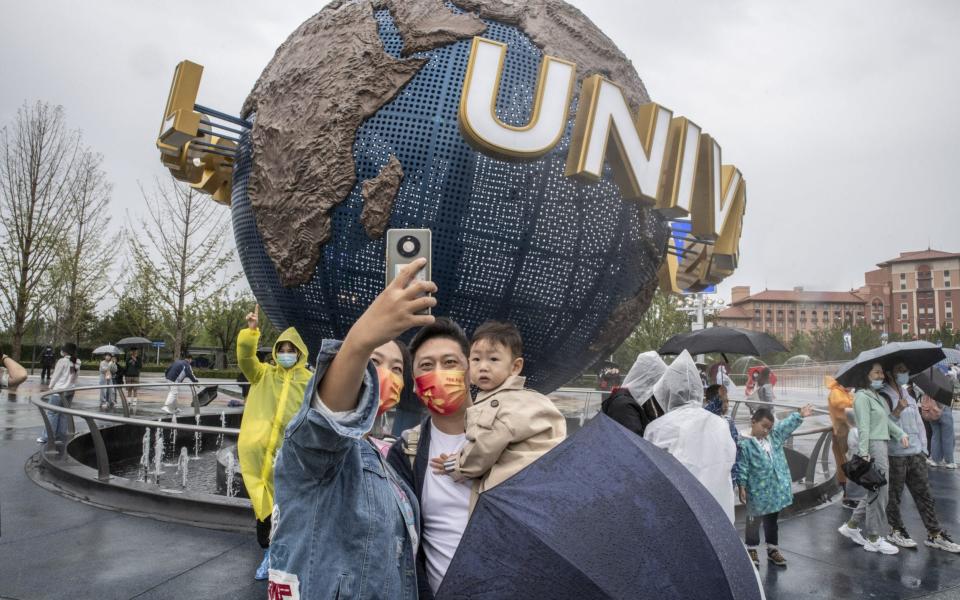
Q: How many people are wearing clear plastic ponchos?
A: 2